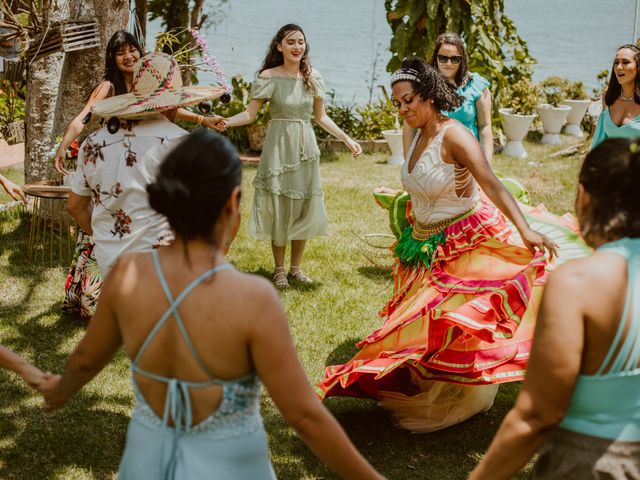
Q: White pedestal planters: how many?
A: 4